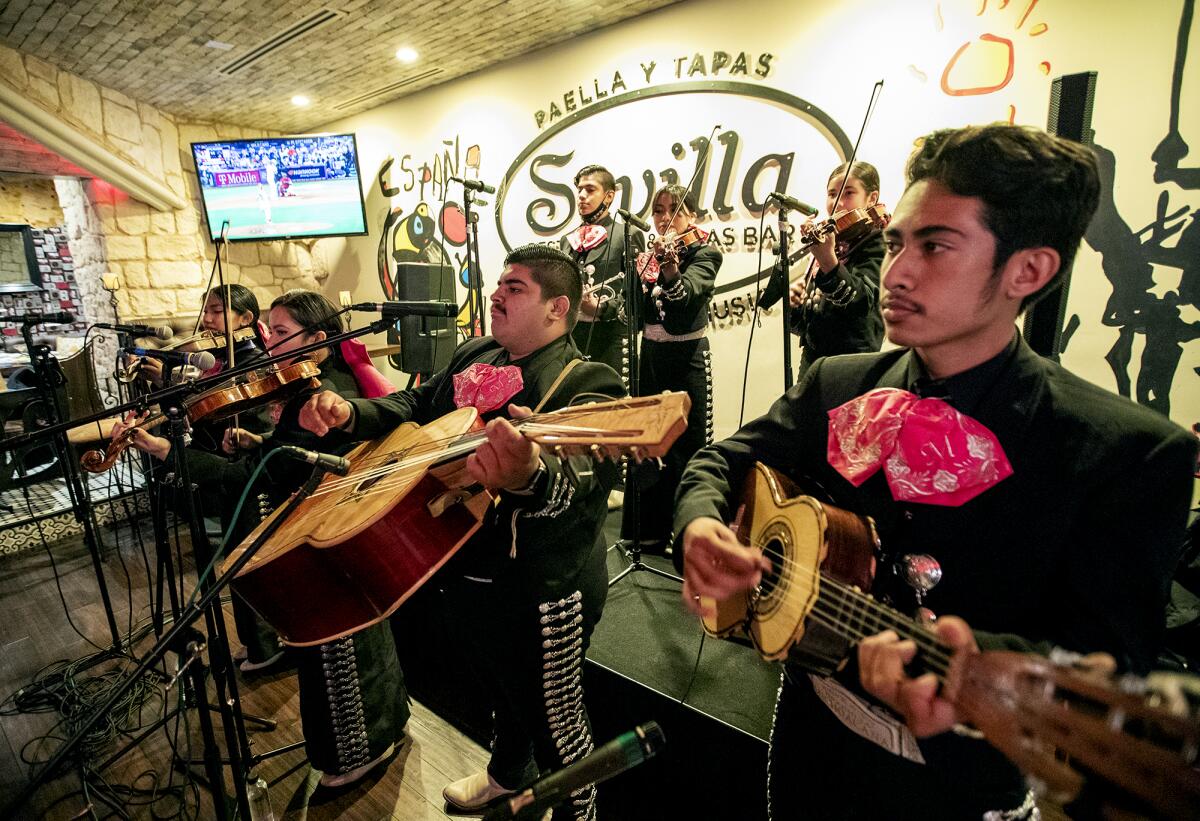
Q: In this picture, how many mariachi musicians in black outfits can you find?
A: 7